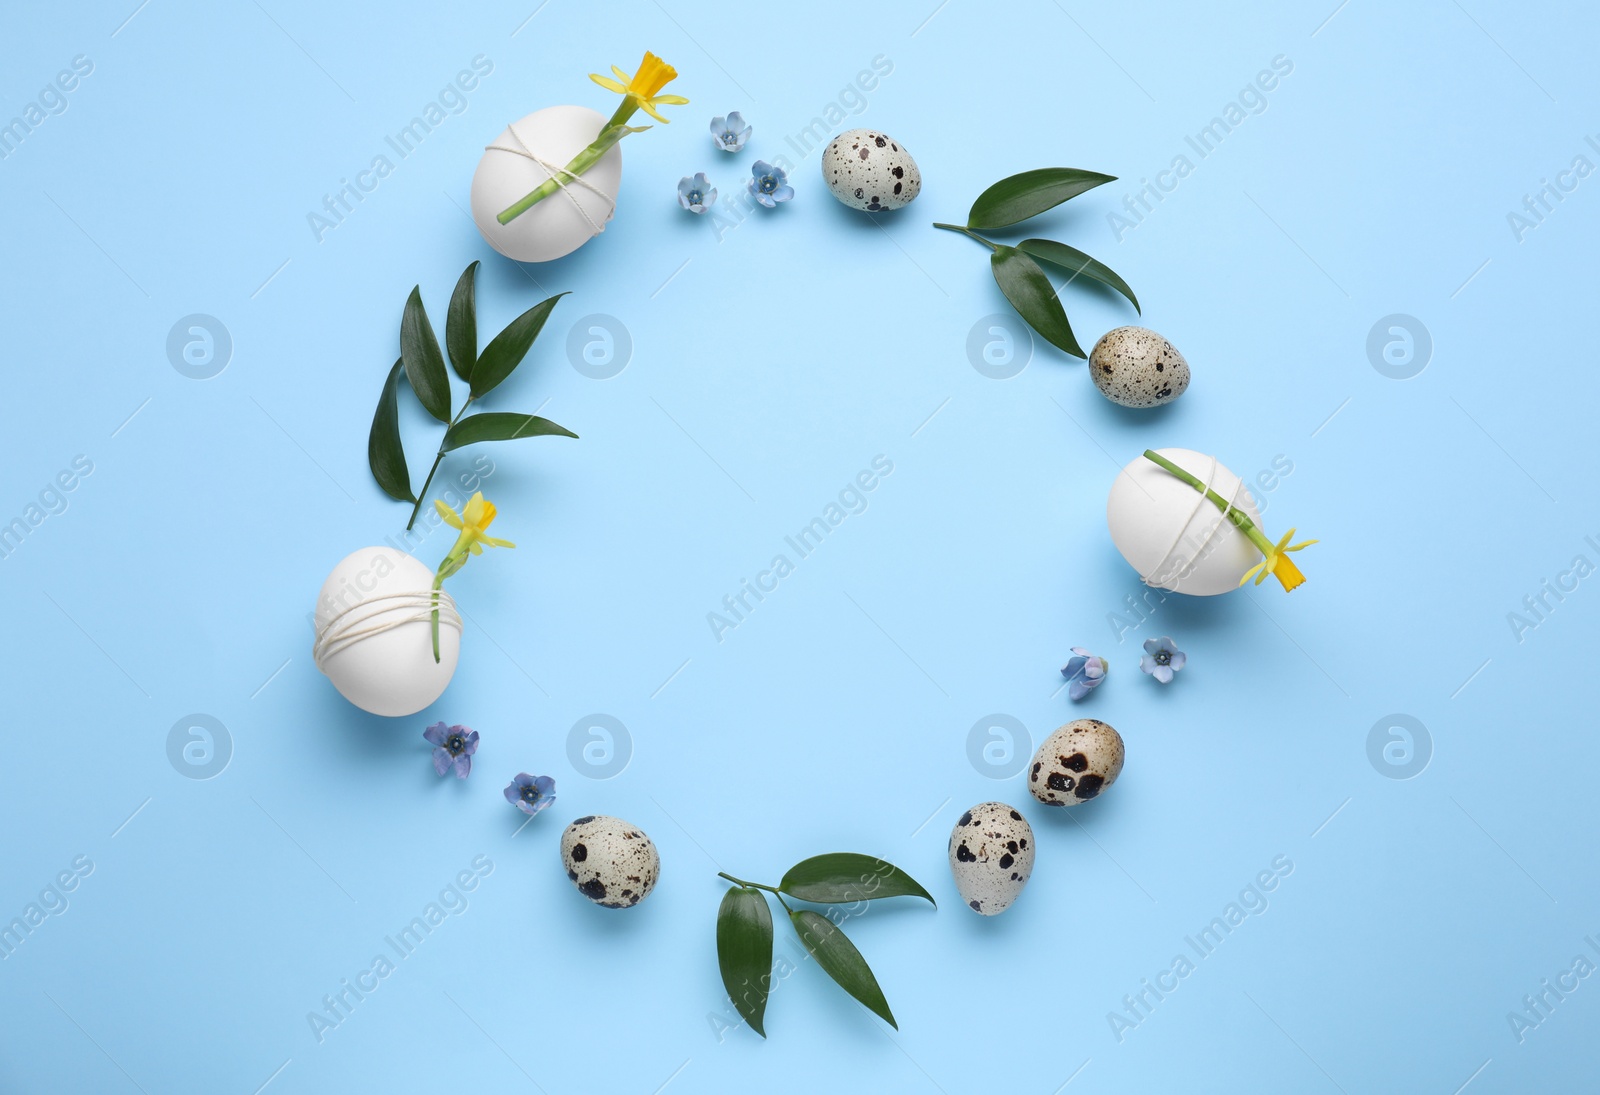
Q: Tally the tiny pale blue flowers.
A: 7